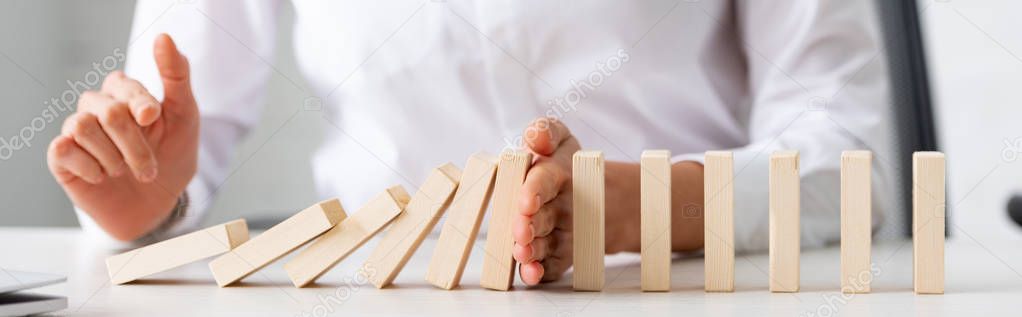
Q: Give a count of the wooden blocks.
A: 12